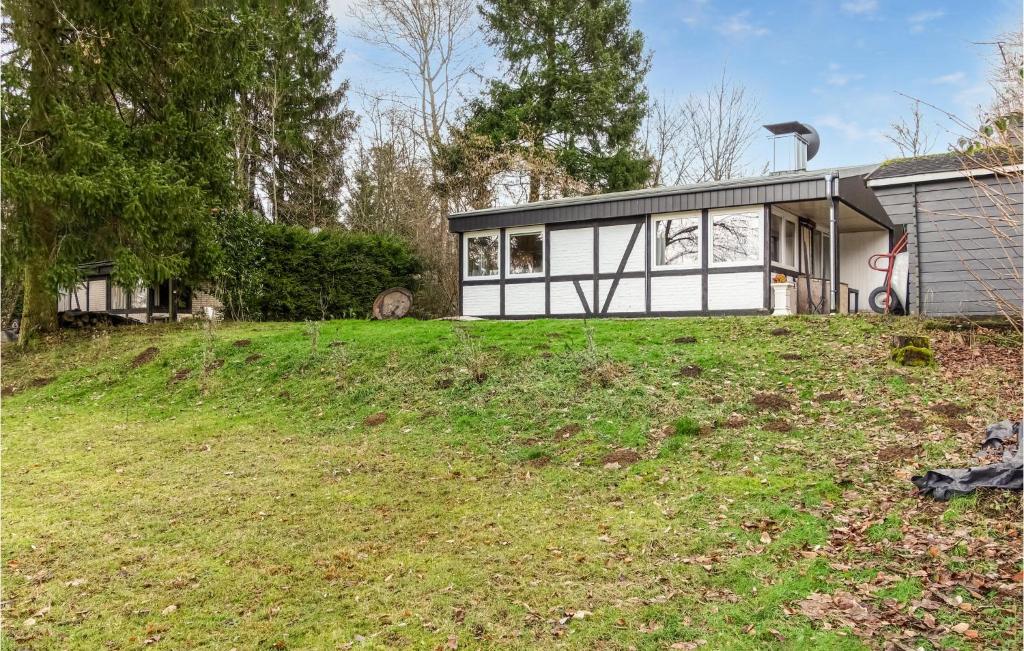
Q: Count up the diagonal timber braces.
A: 2